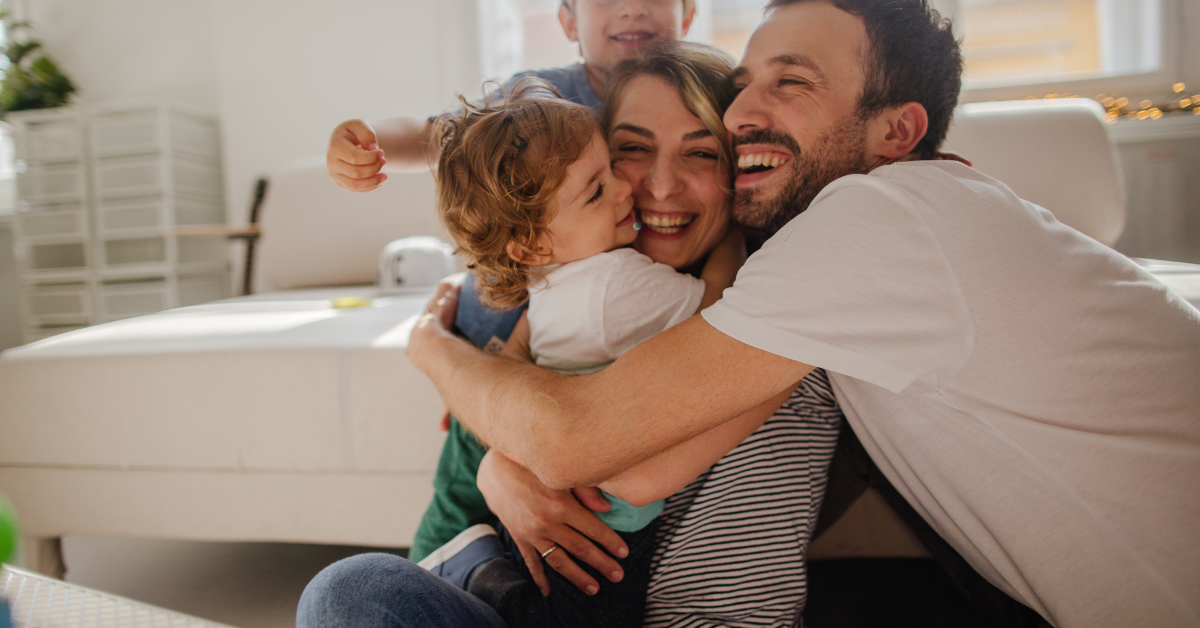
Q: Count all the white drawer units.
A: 2